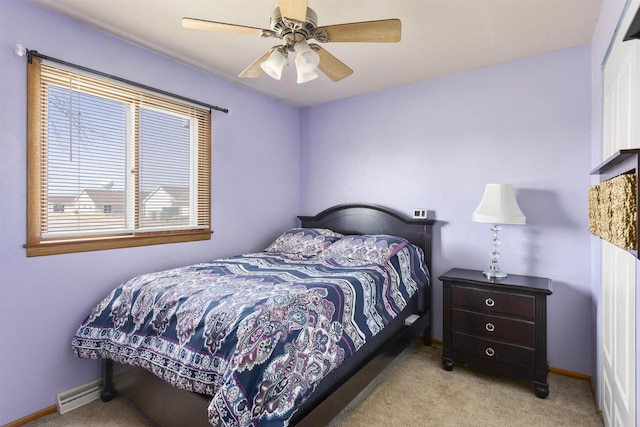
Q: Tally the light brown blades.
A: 5